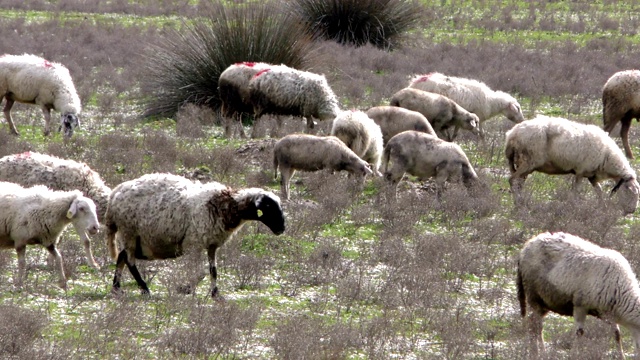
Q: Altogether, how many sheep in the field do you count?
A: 15